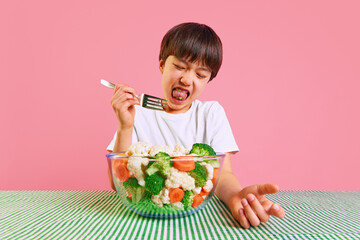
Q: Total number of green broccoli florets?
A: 6